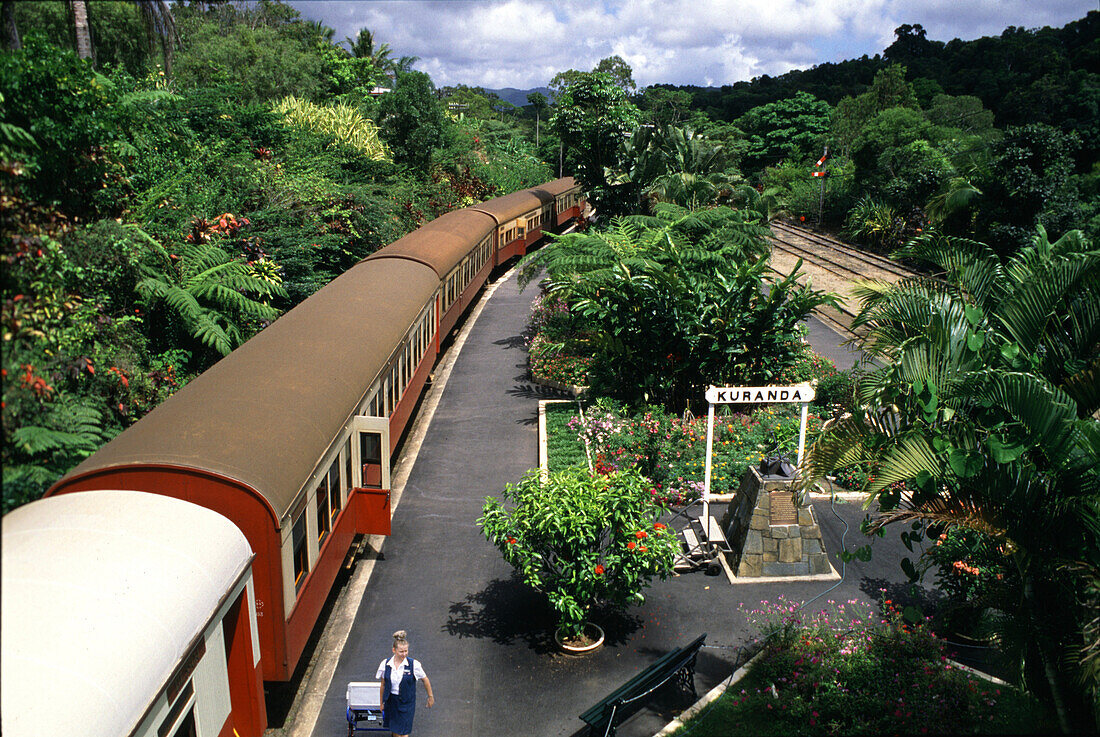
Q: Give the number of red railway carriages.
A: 5